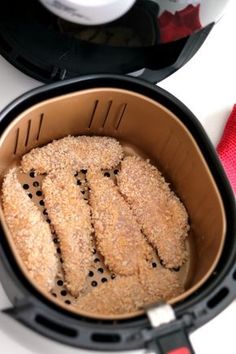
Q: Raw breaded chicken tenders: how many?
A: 6